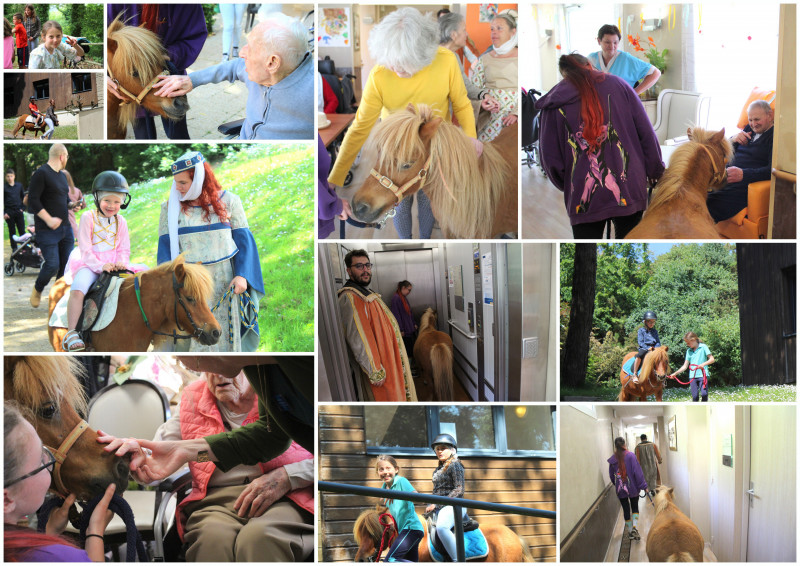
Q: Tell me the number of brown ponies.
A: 10